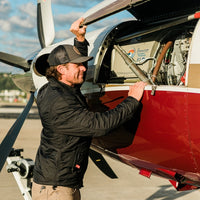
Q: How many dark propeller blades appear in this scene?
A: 3